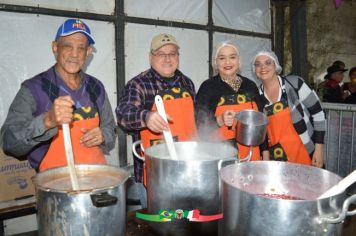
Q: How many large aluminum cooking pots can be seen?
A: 3